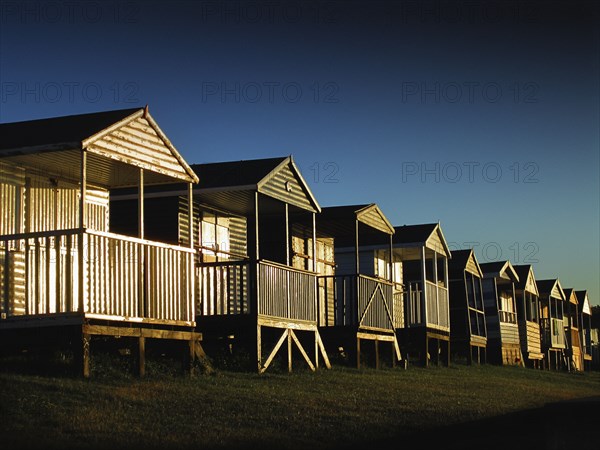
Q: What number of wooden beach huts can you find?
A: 10